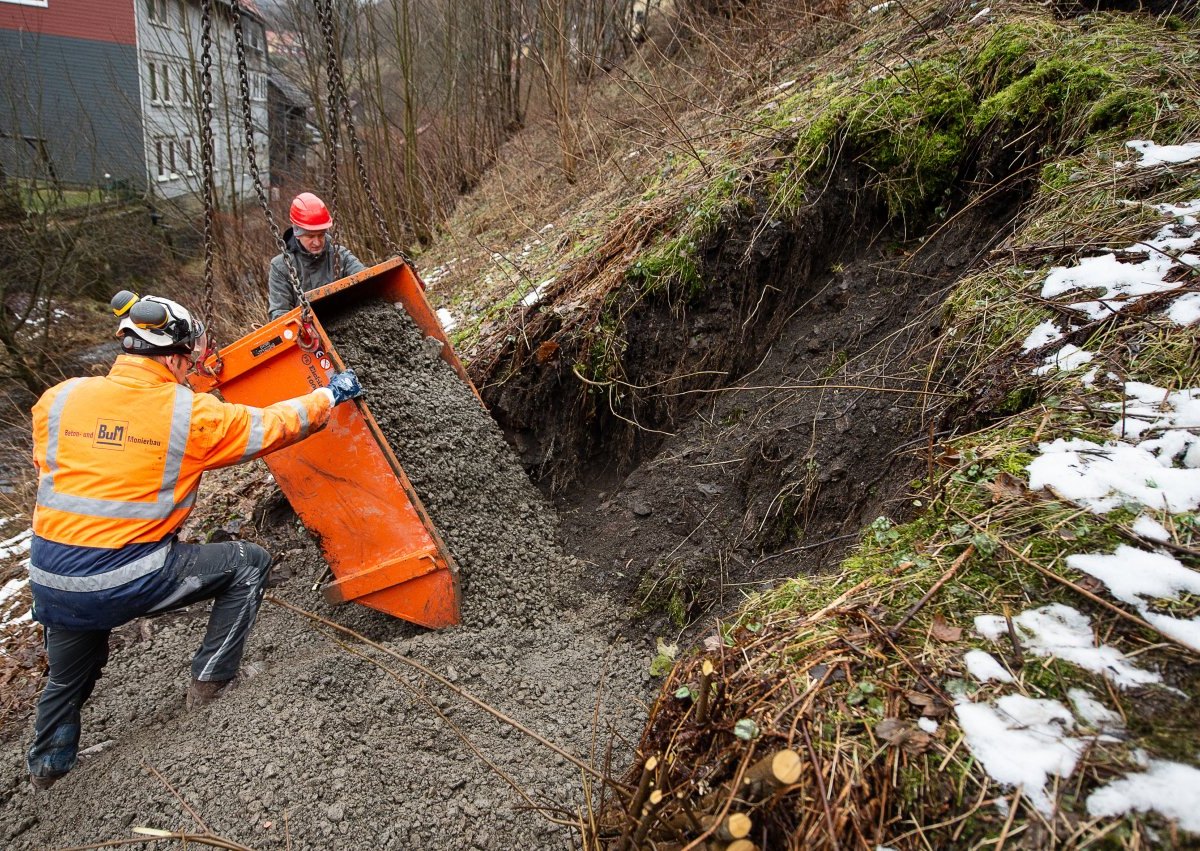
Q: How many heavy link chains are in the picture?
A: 4